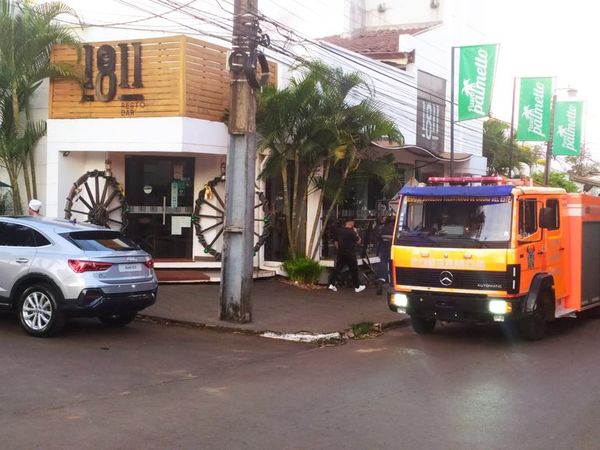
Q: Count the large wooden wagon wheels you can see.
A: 2